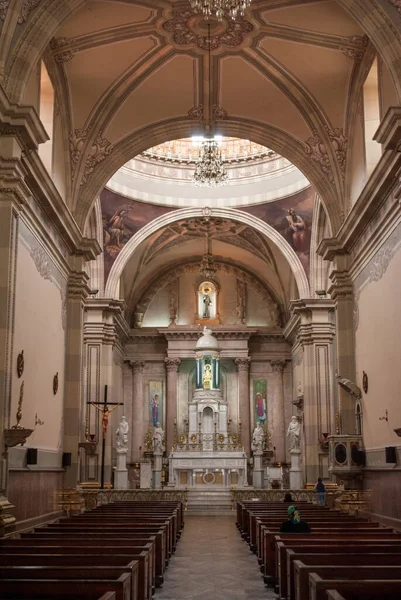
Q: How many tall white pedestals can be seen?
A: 4